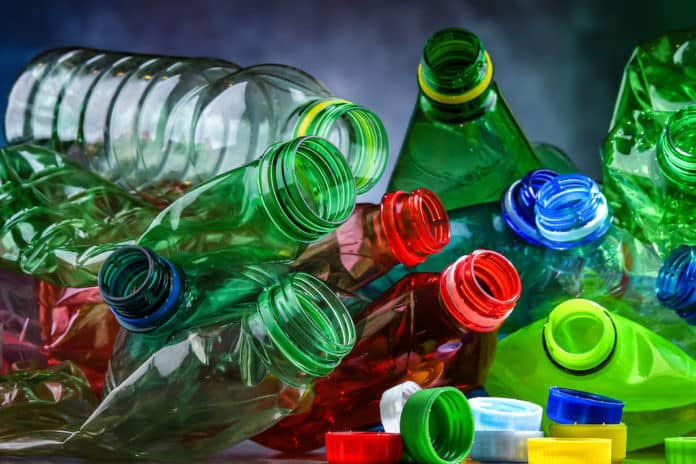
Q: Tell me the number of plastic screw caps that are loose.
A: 9